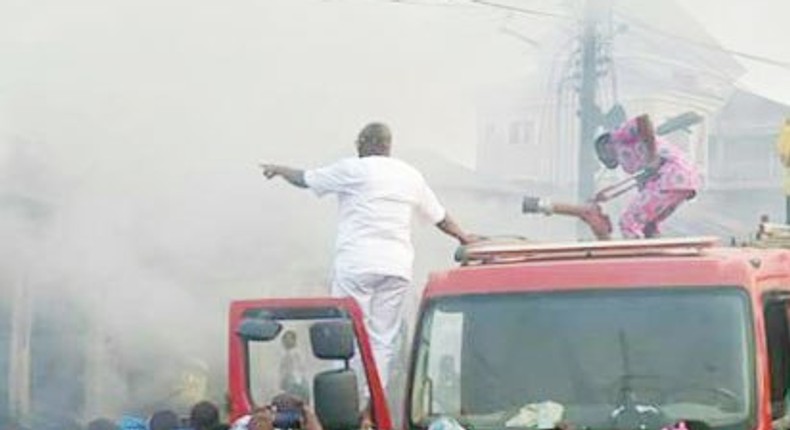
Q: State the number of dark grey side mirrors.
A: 3